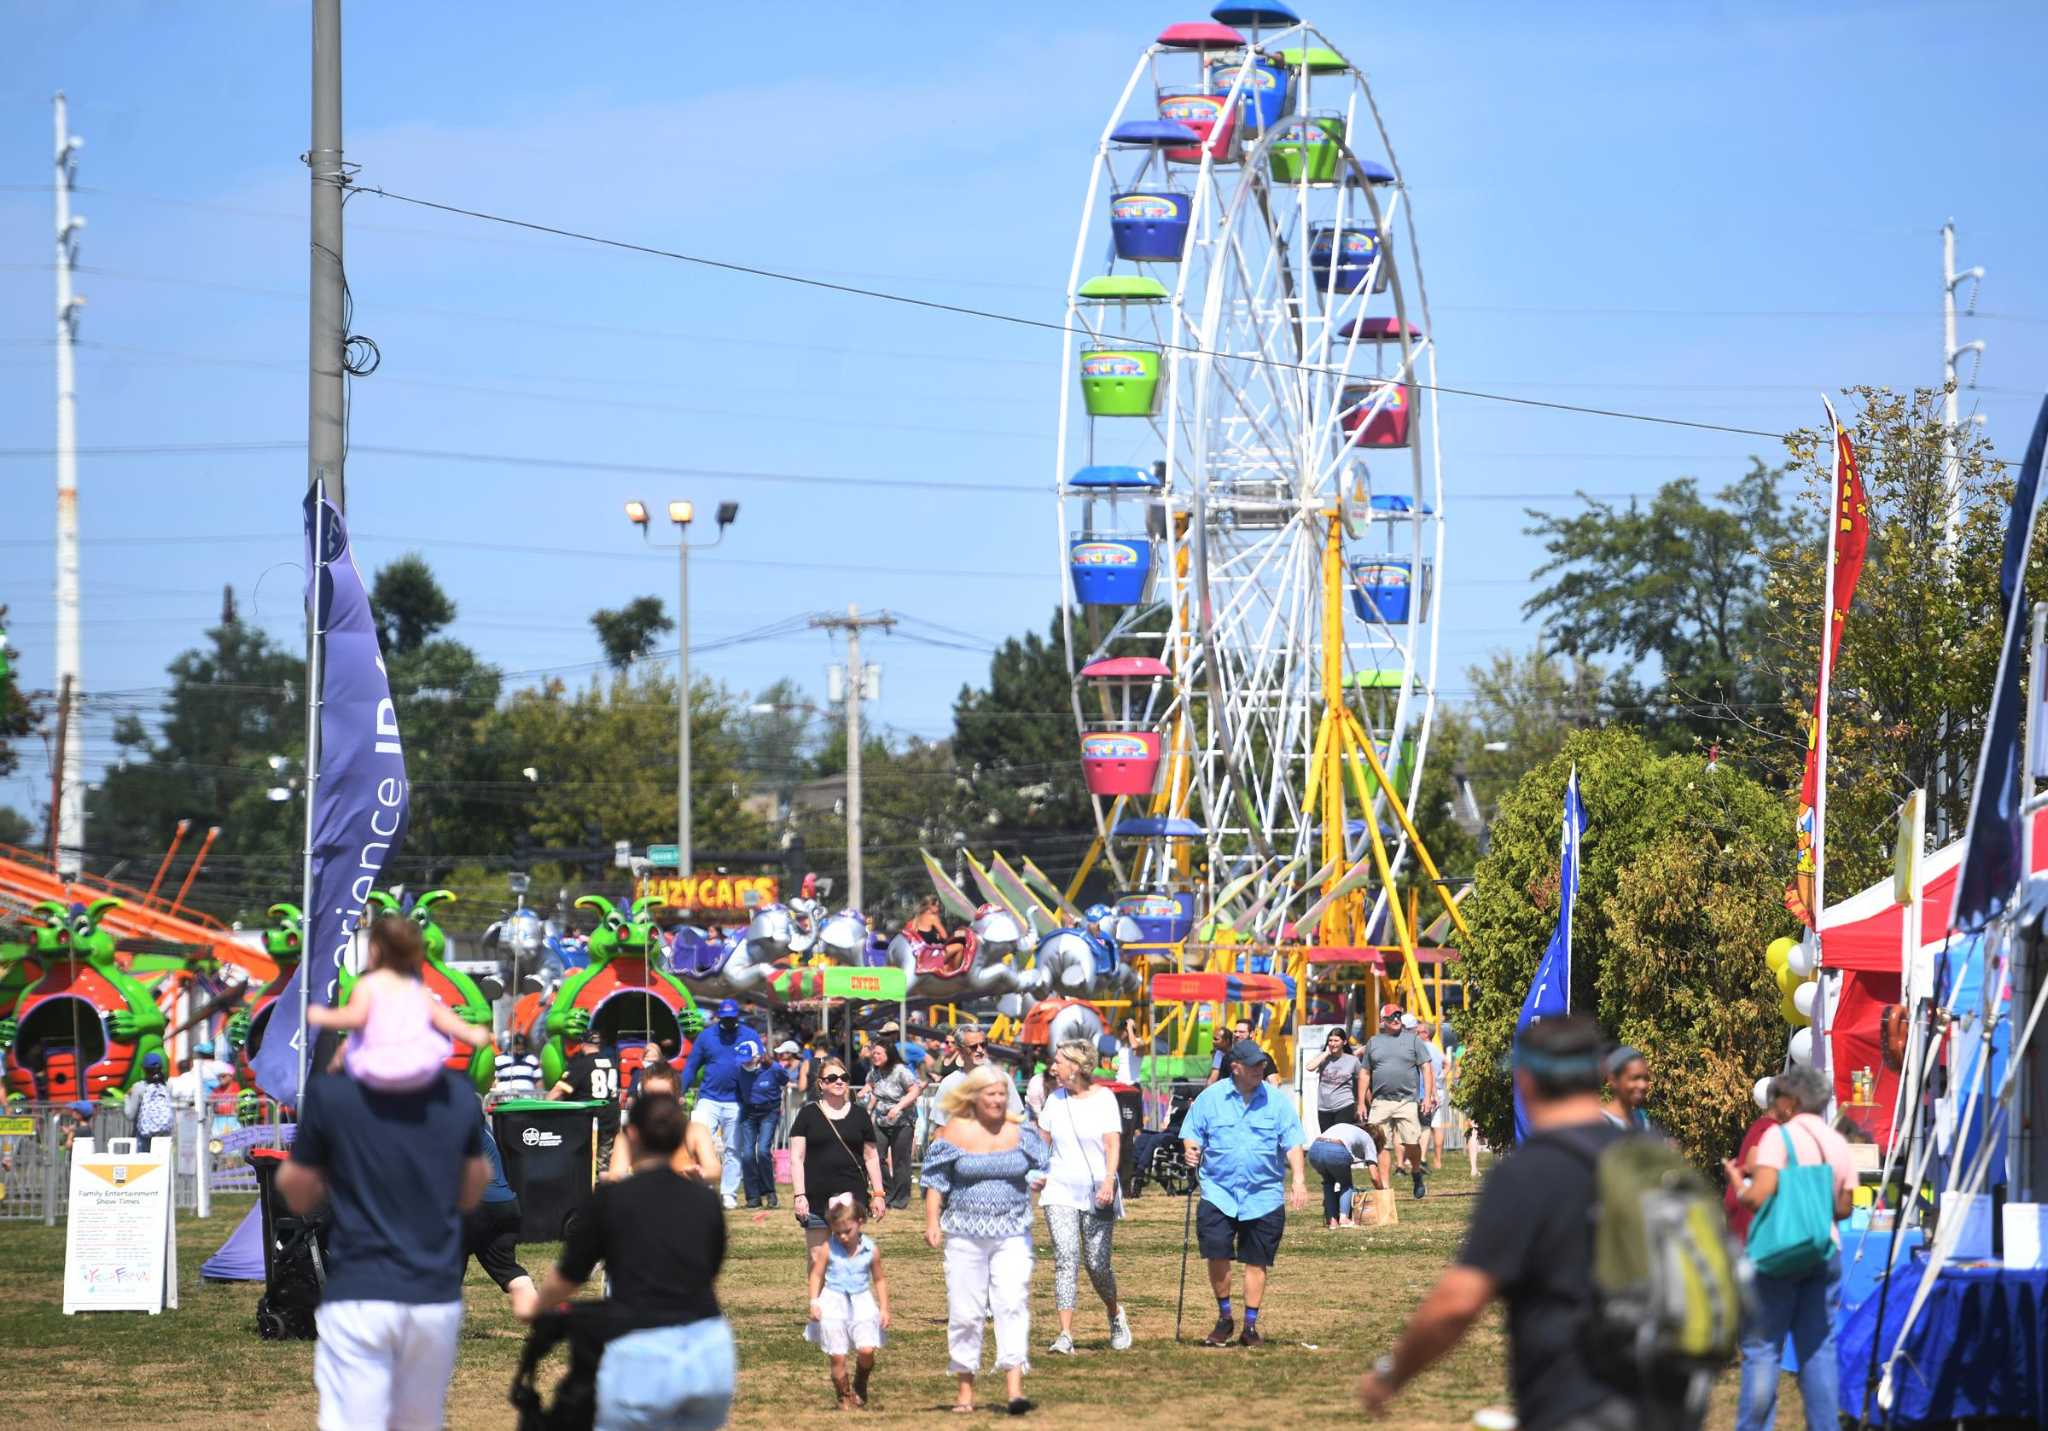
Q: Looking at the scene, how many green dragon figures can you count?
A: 4